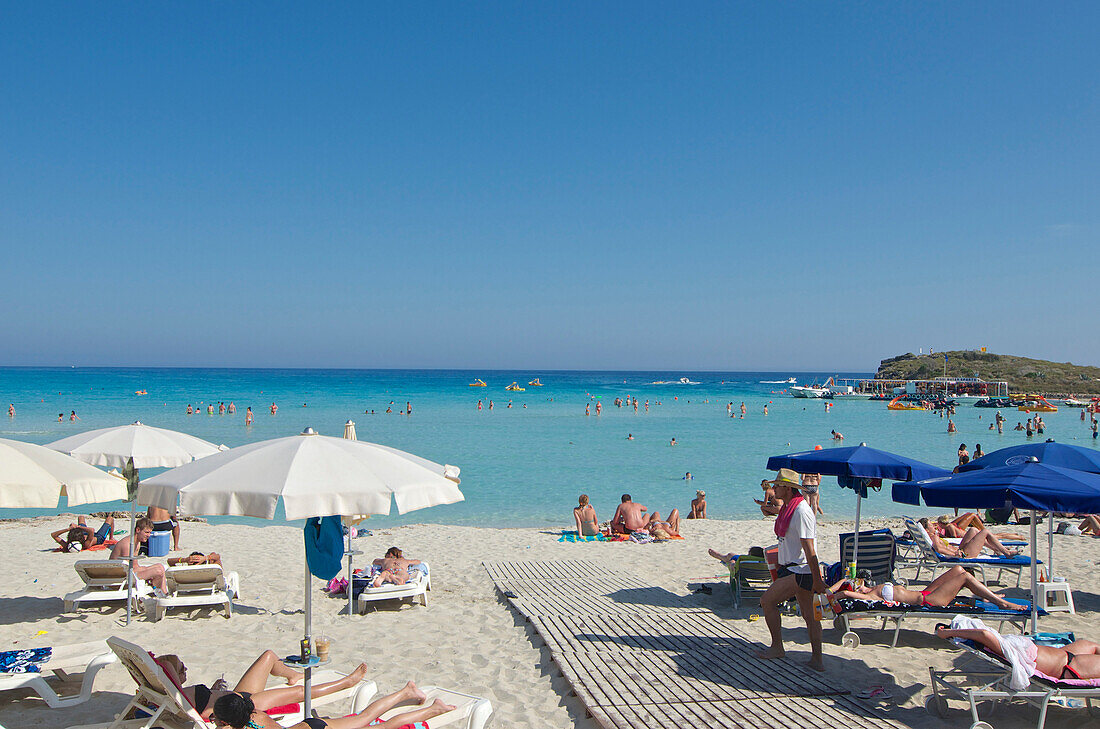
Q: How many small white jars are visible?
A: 0